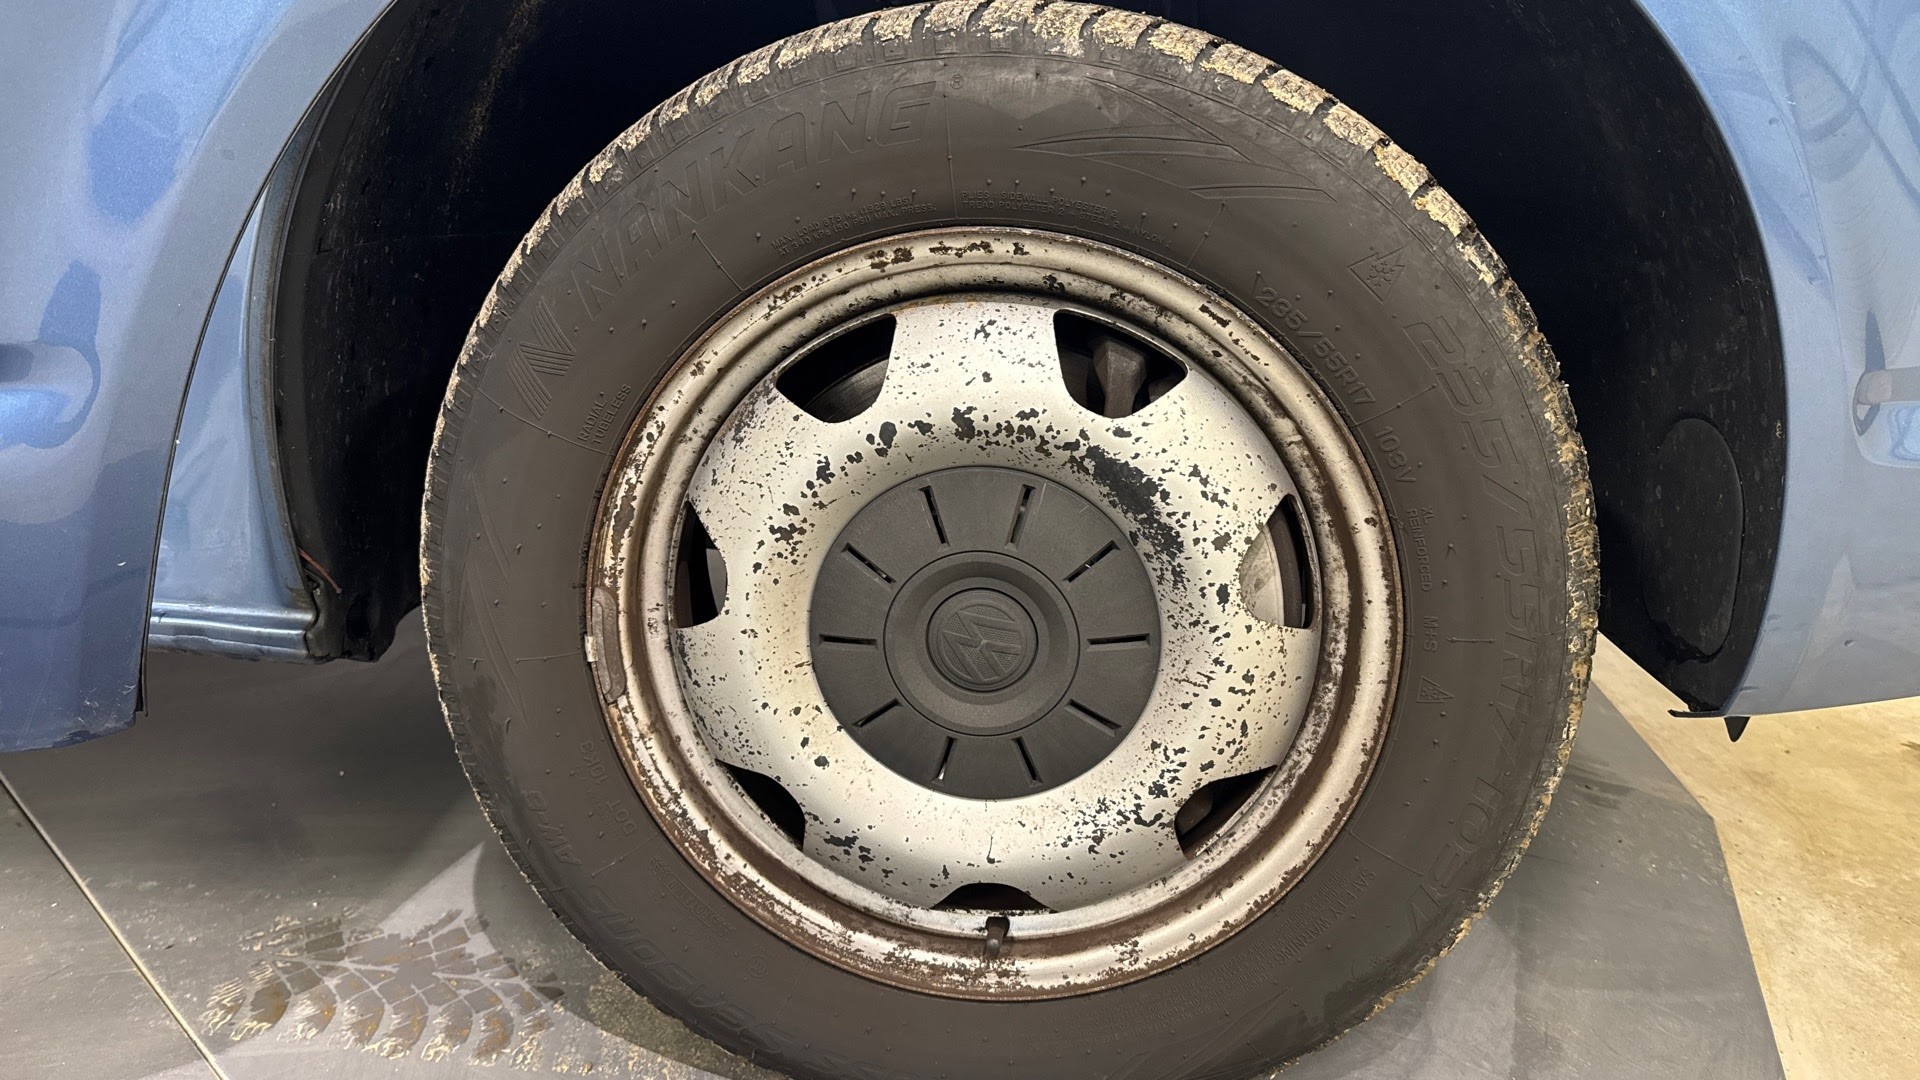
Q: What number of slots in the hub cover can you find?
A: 10